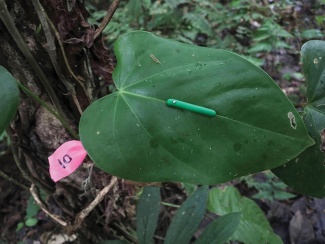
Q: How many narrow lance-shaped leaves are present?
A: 3